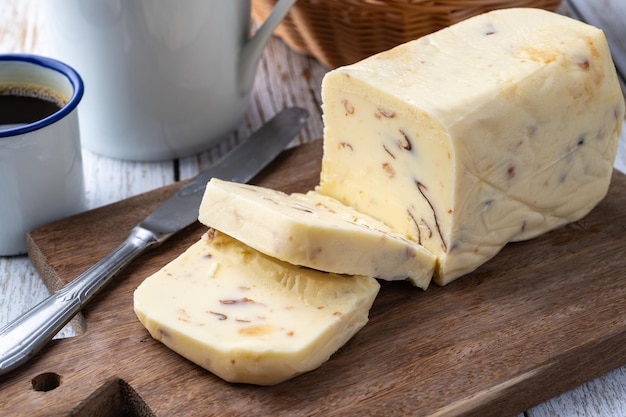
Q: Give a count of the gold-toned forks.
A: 0